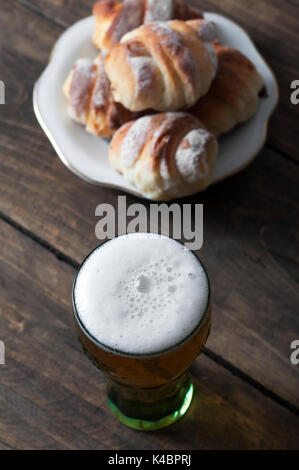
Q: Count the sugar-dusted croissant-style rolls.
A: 5